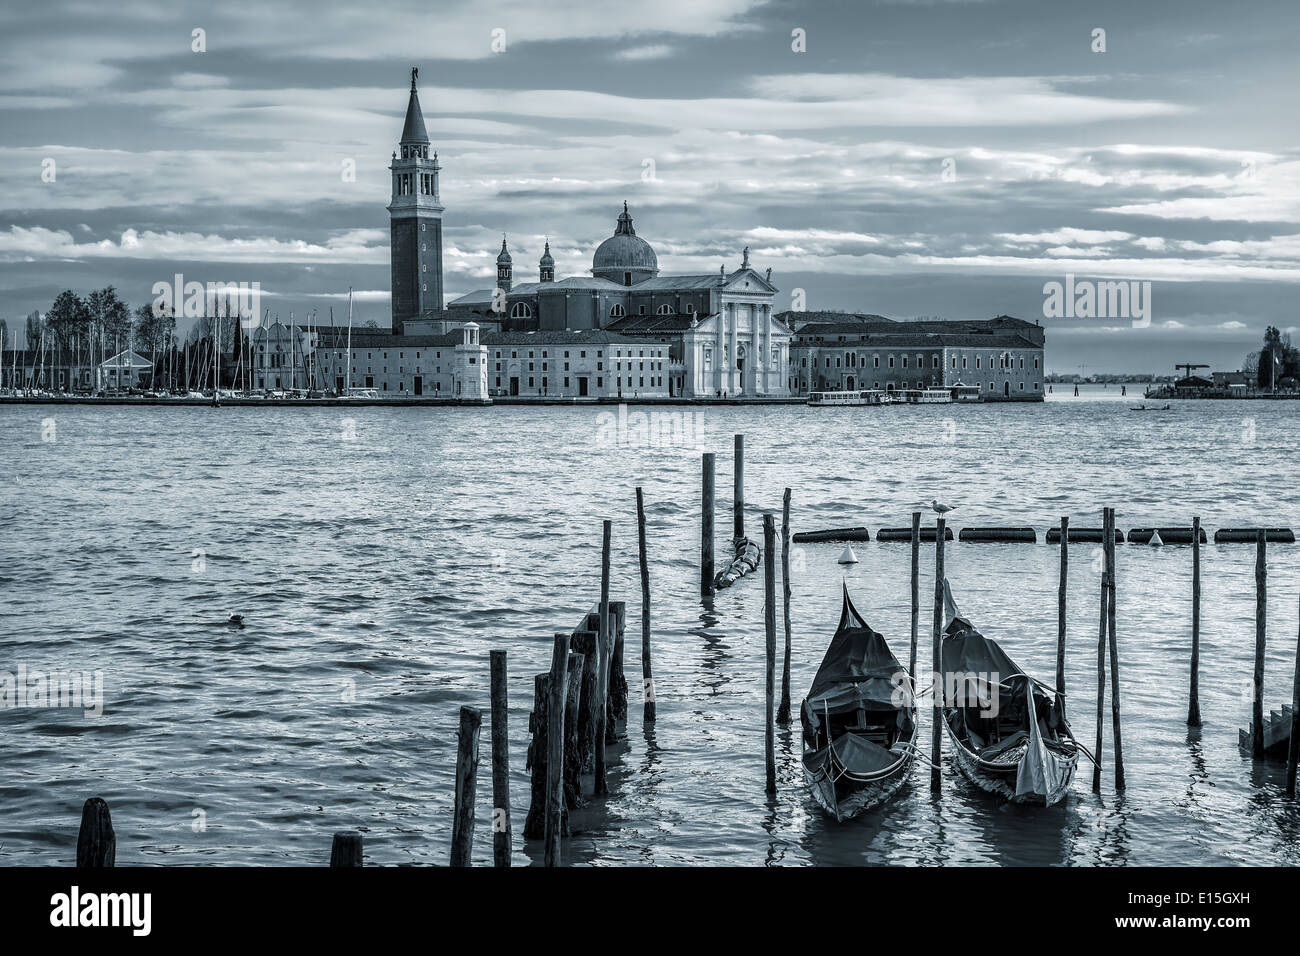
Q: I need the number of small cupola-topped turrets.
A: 2